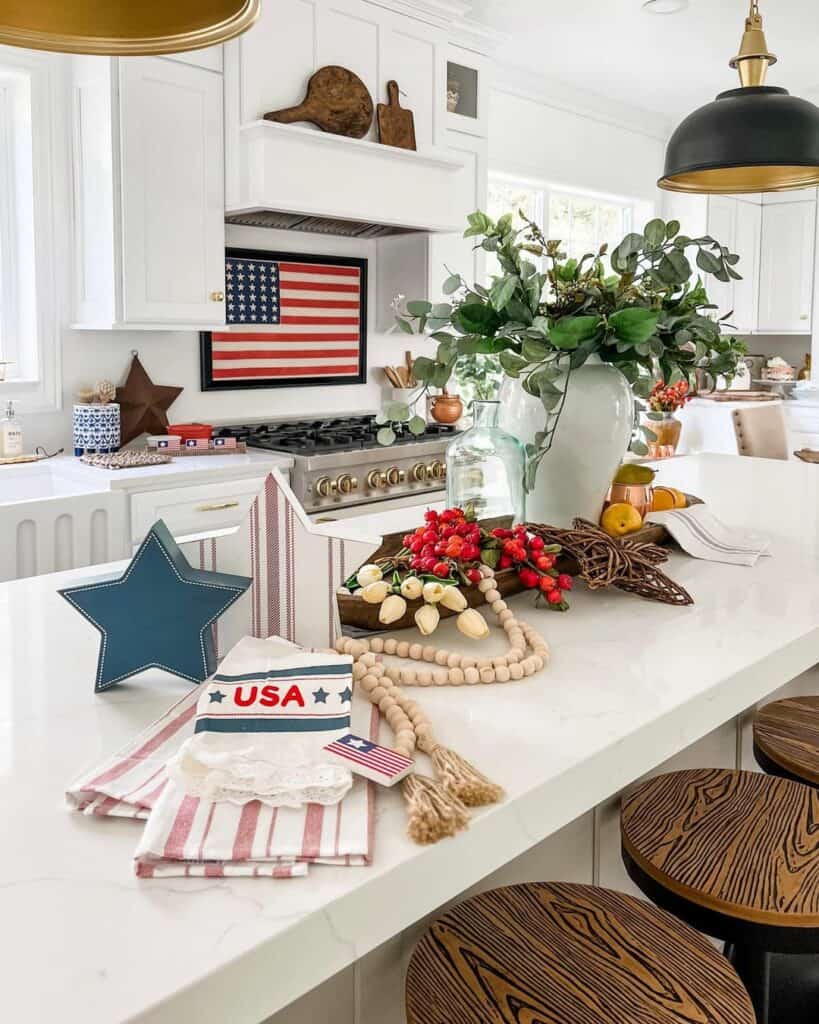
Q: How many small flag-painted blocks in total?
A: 4